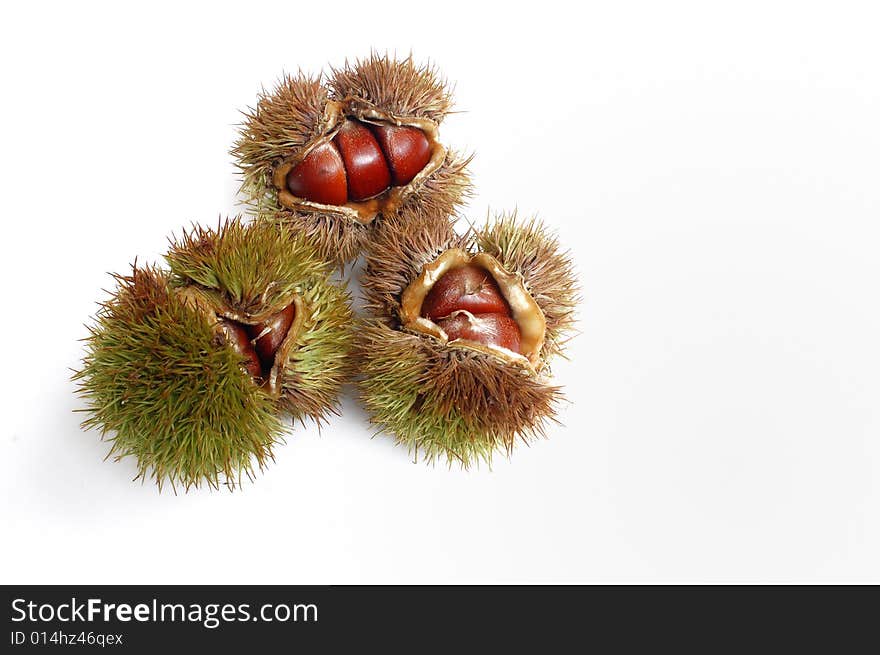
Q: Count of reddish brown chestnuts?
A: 7